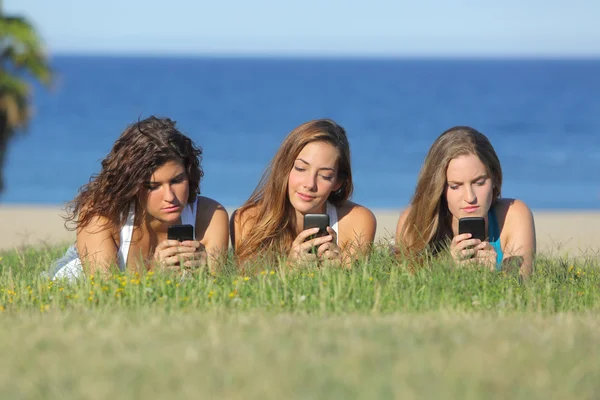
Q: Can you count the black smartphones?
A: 3